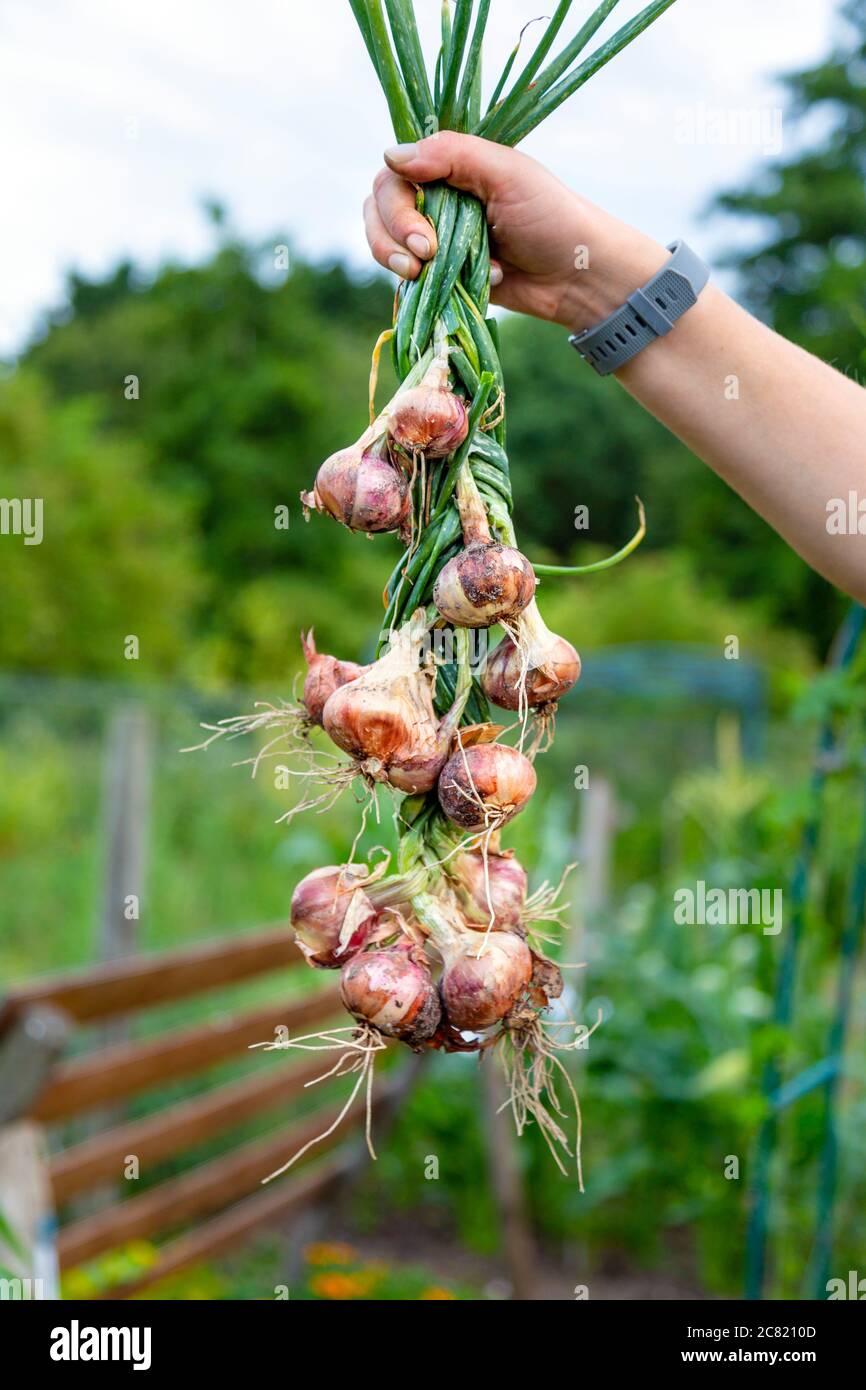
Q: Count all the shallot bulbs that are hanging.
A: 11